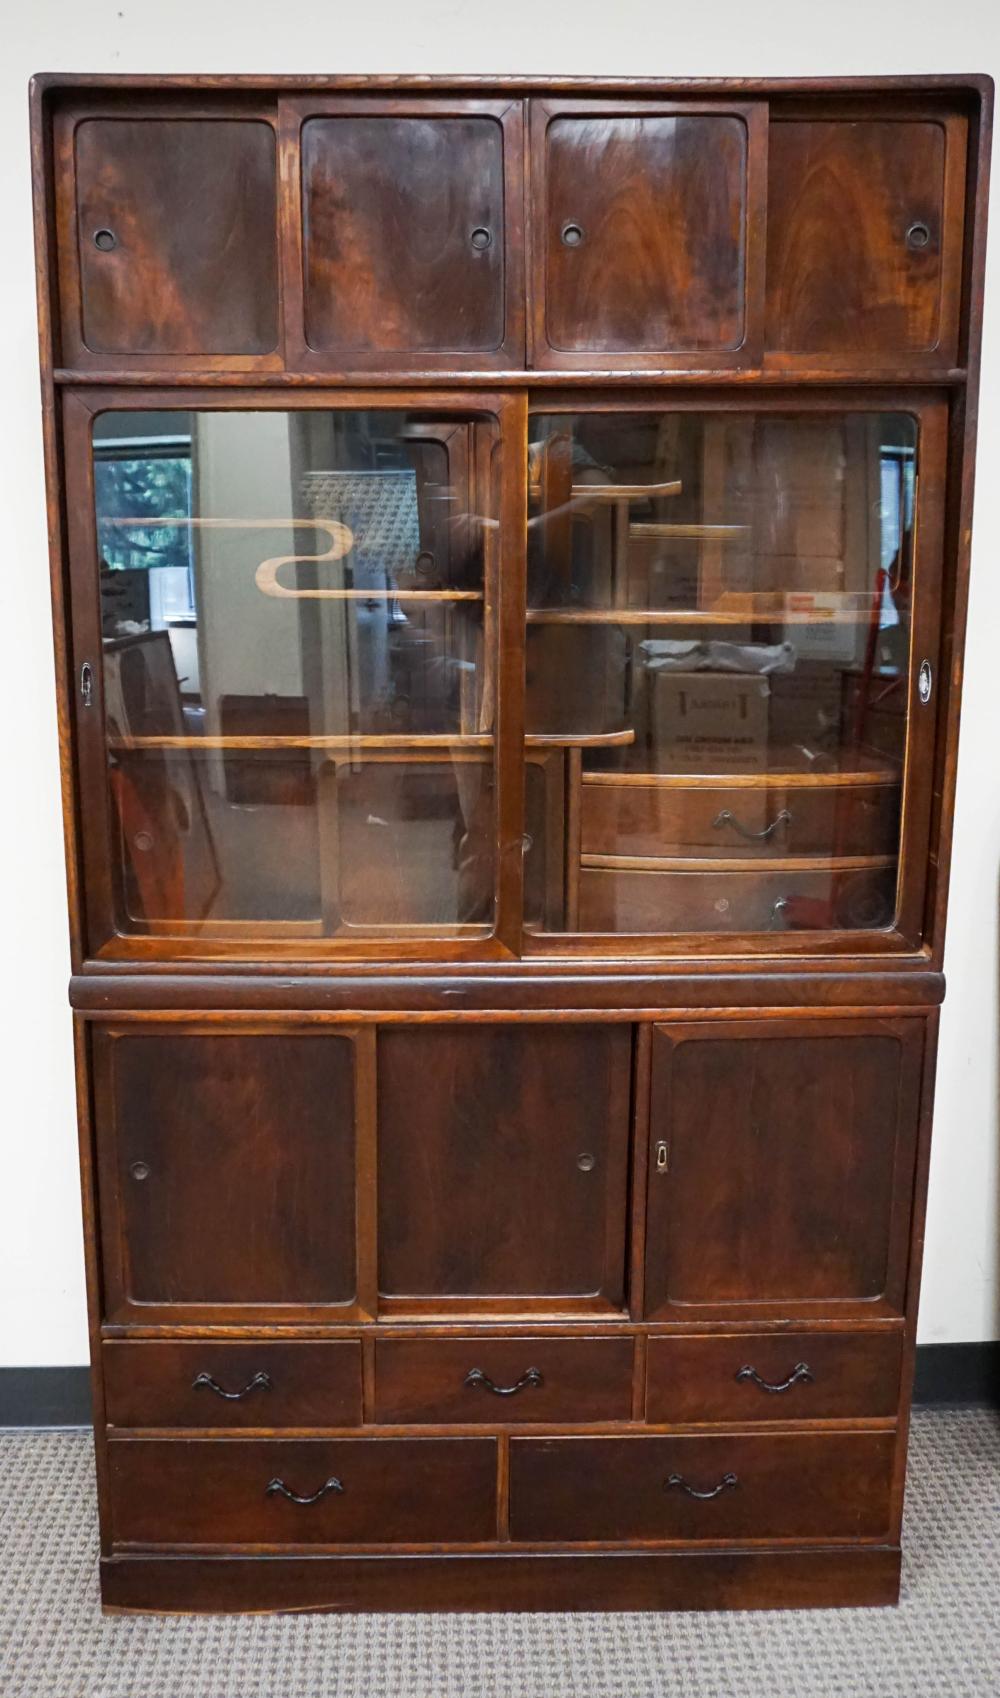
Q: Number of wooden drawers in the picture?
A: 7